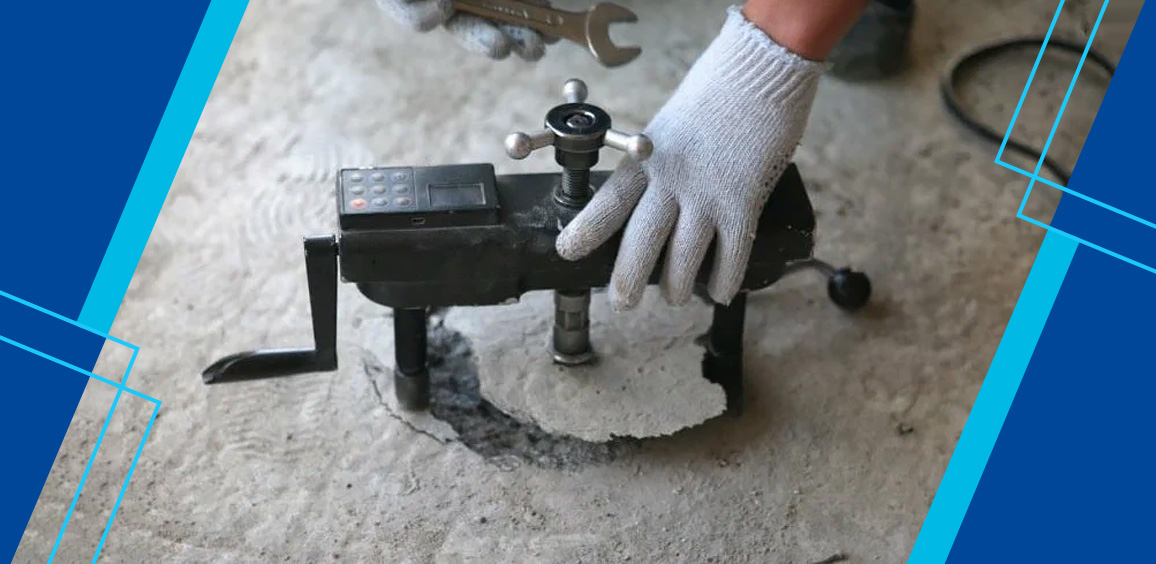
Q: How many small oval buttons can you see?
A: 9